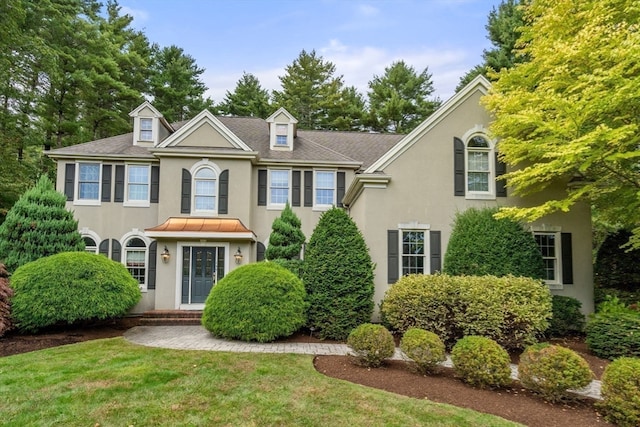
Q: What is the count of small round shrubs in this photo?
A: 5